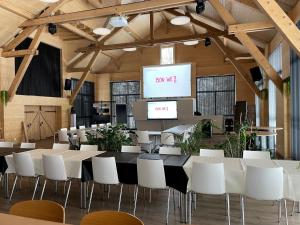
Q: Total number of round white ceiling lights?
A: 5